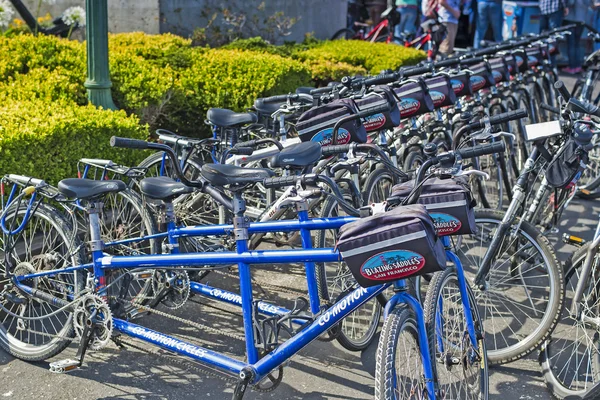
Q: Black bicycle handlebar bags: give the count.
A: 15